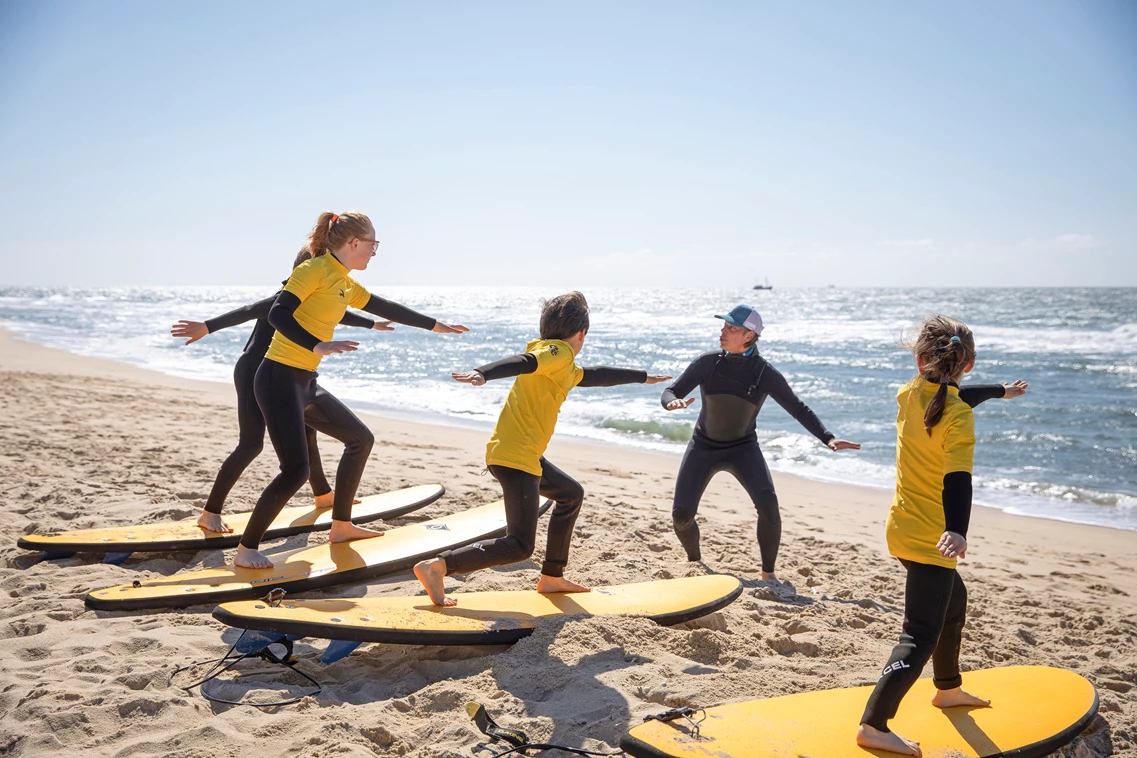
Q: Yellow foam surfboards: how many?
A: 4